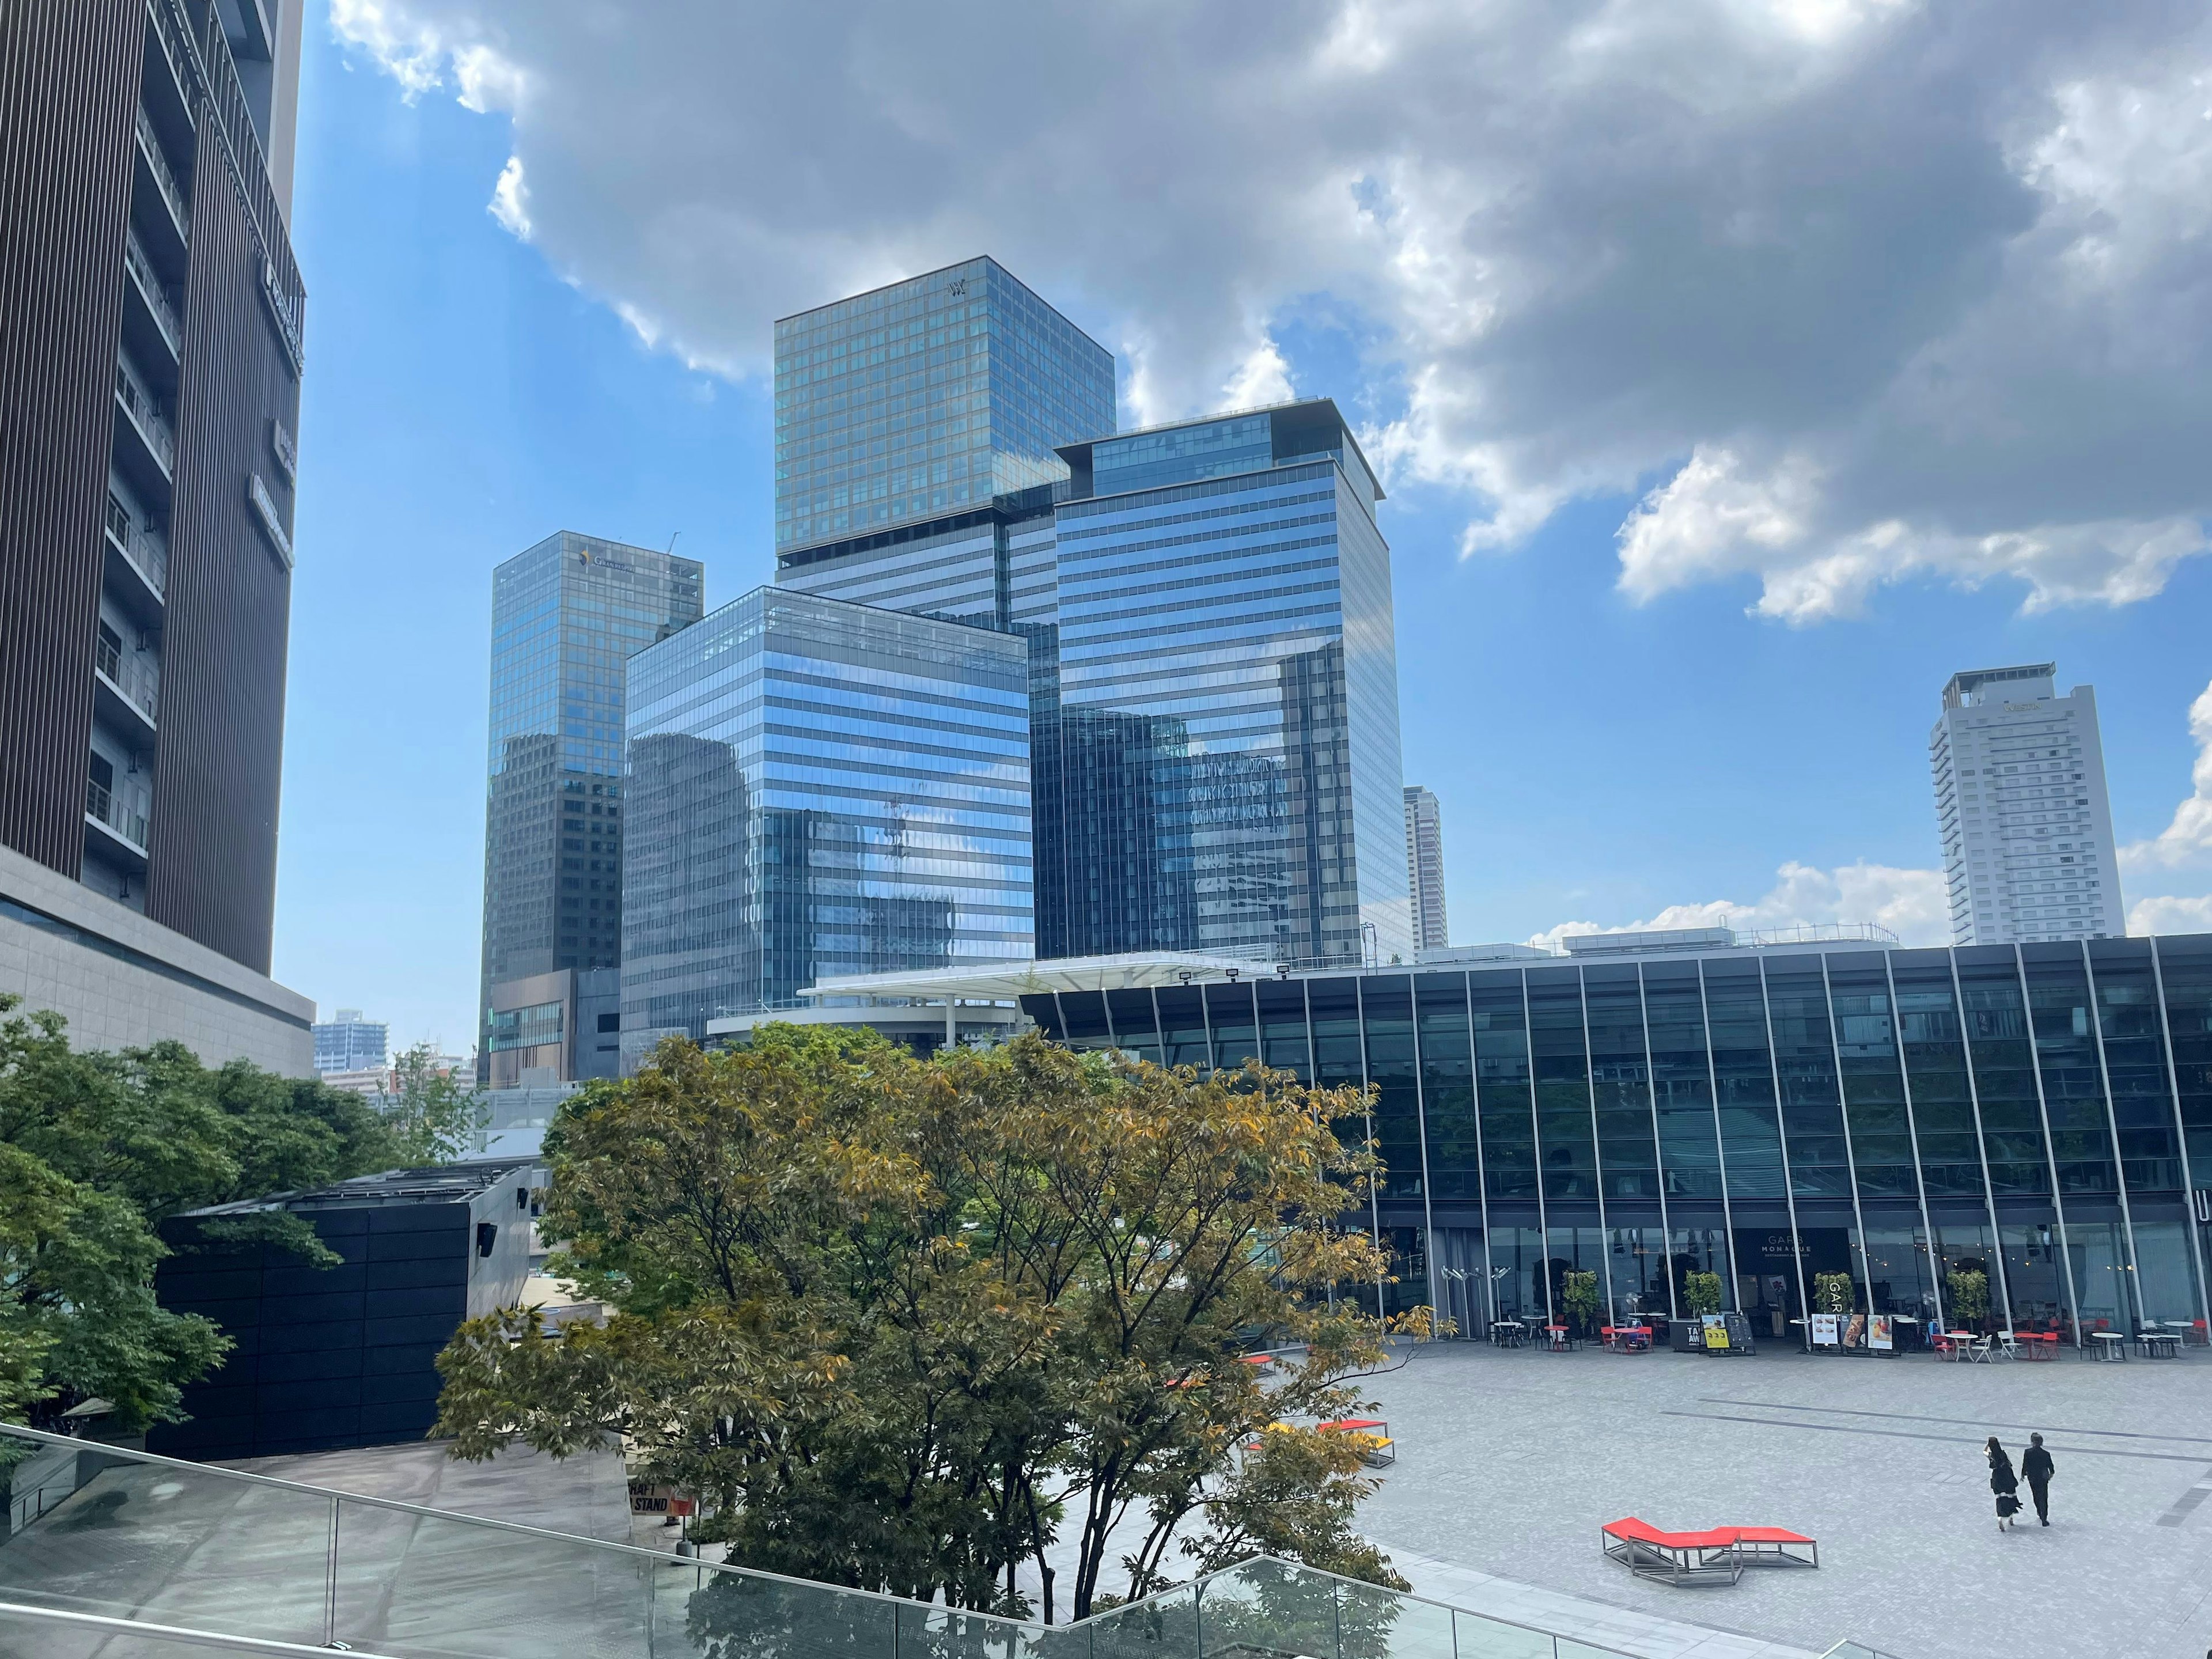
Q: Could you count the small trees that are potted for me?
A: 4